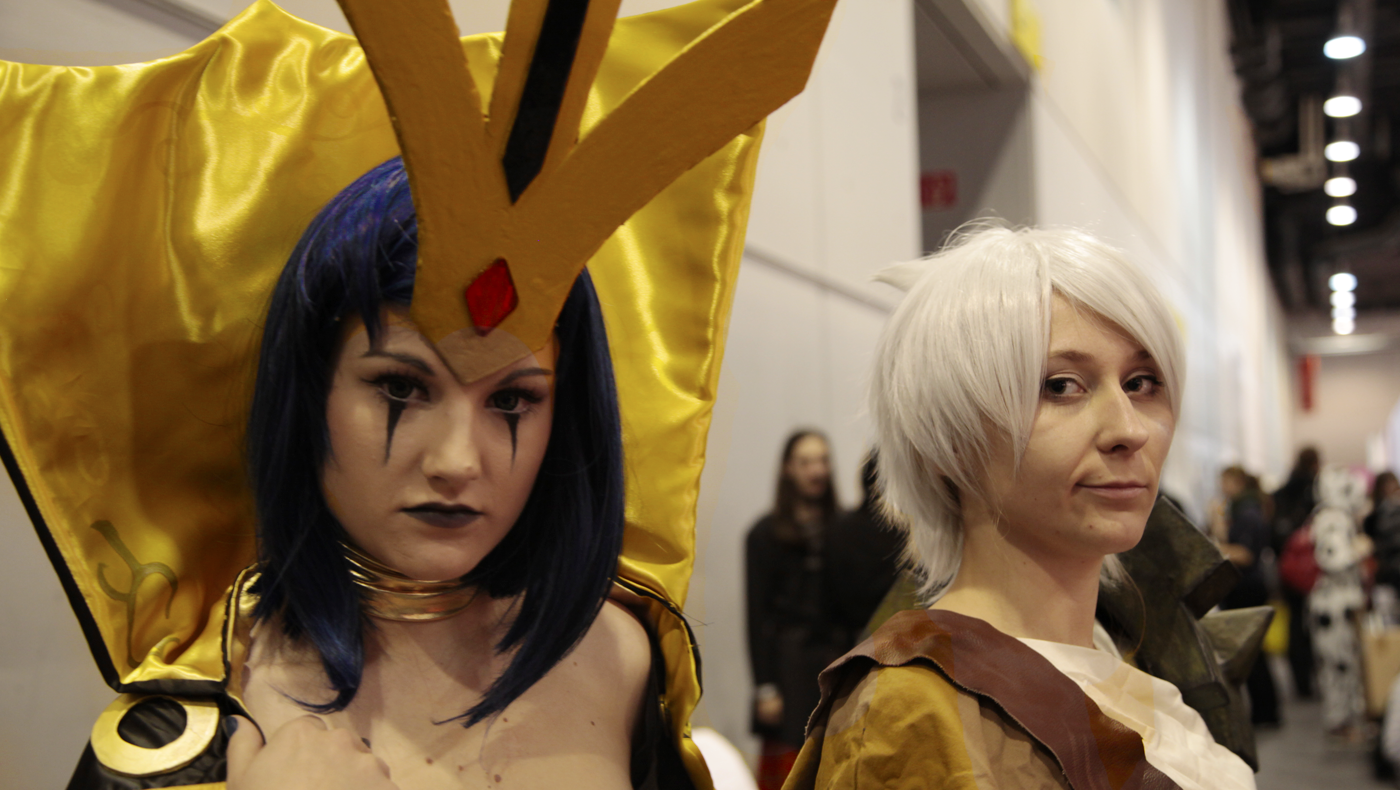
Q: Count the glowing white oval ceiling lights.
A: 9